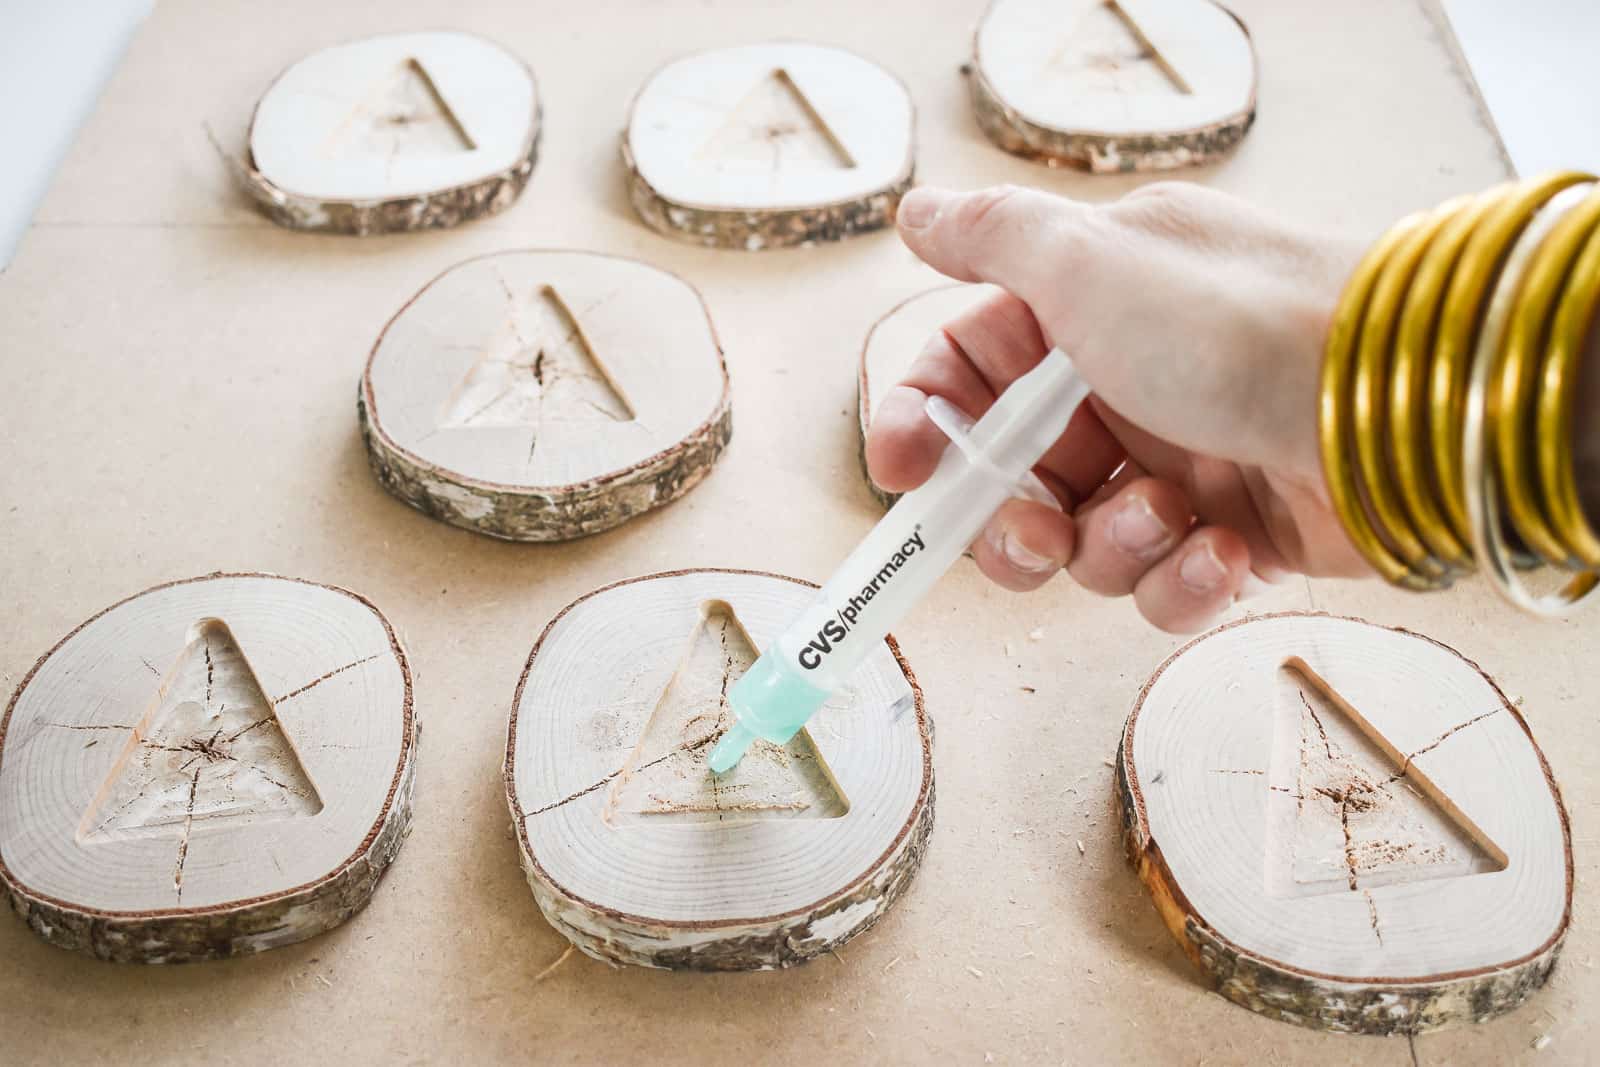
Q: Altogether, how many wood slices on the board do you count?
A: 8